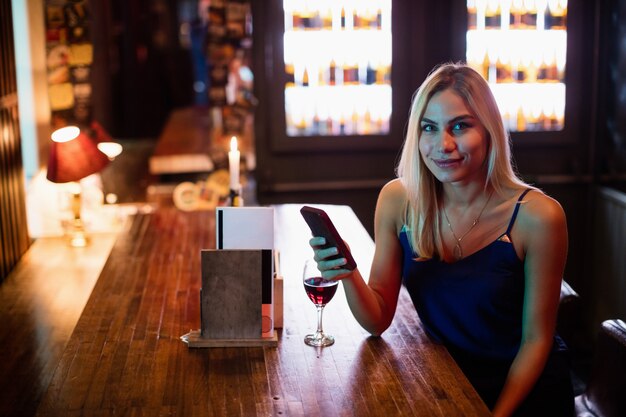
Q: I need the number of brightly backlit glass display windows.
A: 2